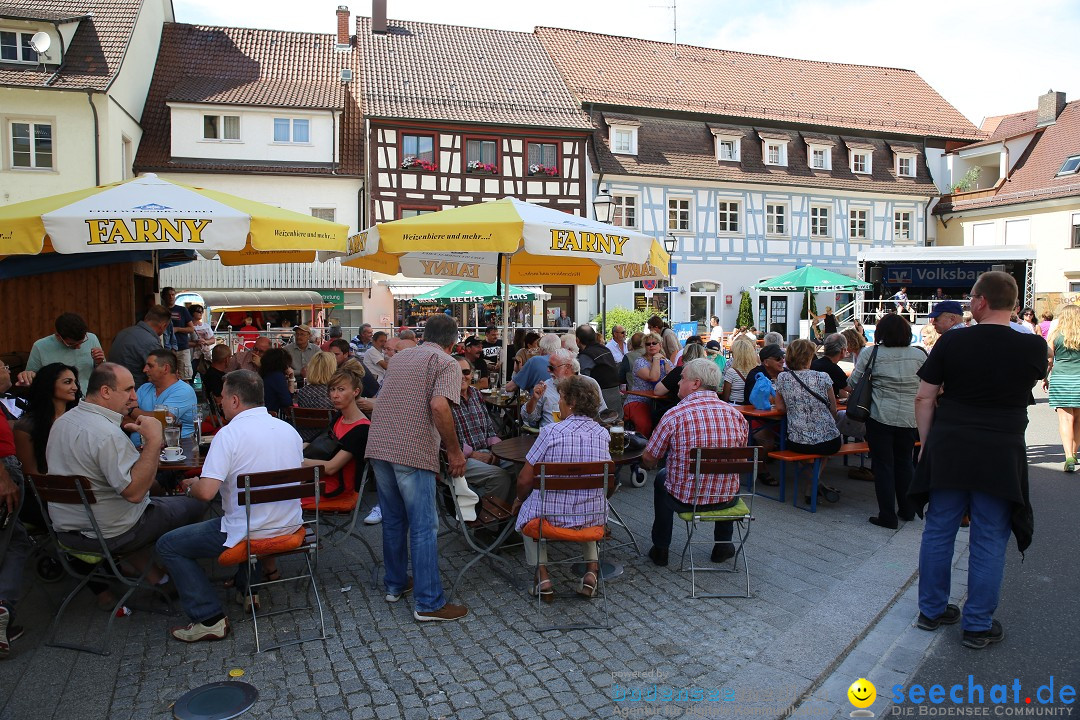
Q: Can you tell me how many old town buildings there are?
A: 5